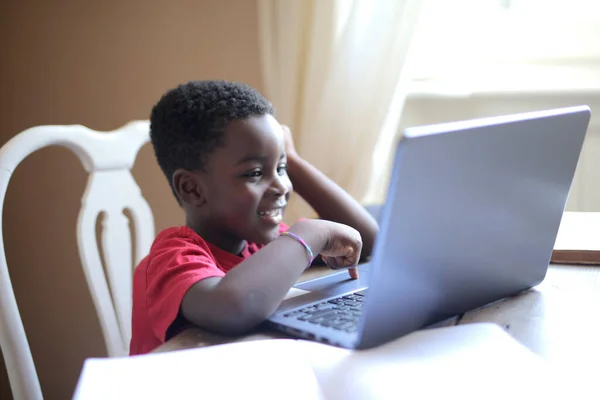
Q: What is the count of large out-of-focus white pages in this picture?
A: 2